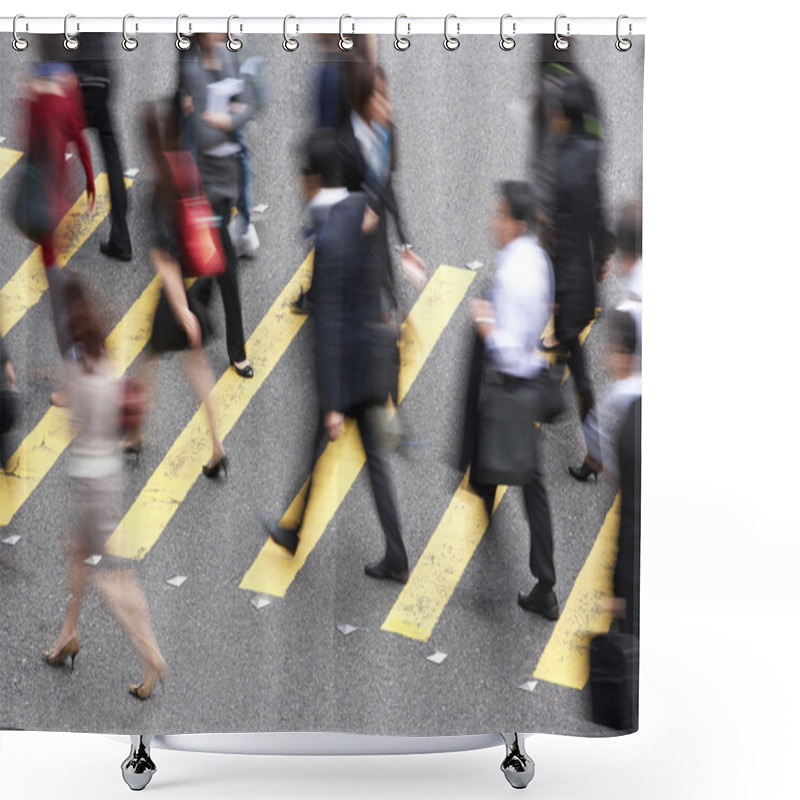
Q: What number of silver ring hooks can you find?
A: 12